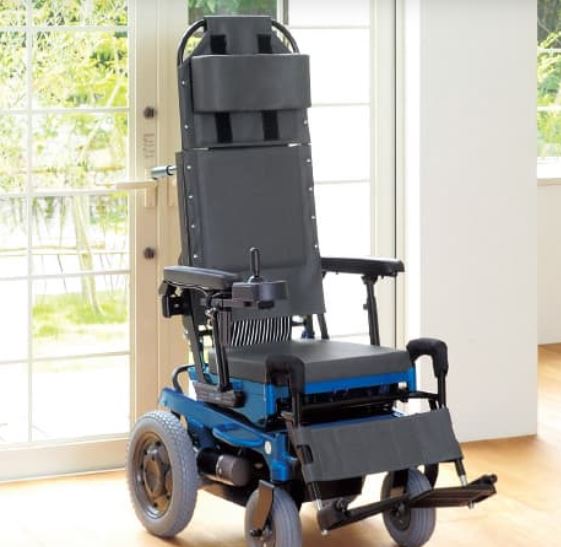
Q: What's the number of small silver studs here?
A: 11